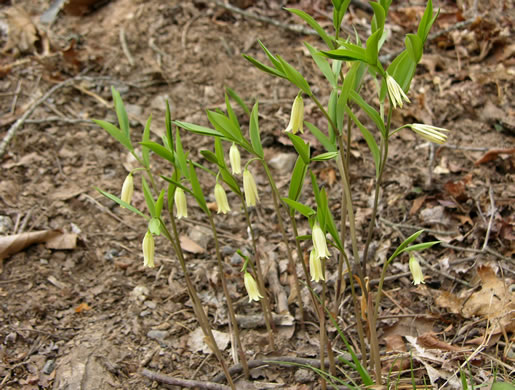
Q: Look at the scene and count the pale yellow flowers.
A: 13